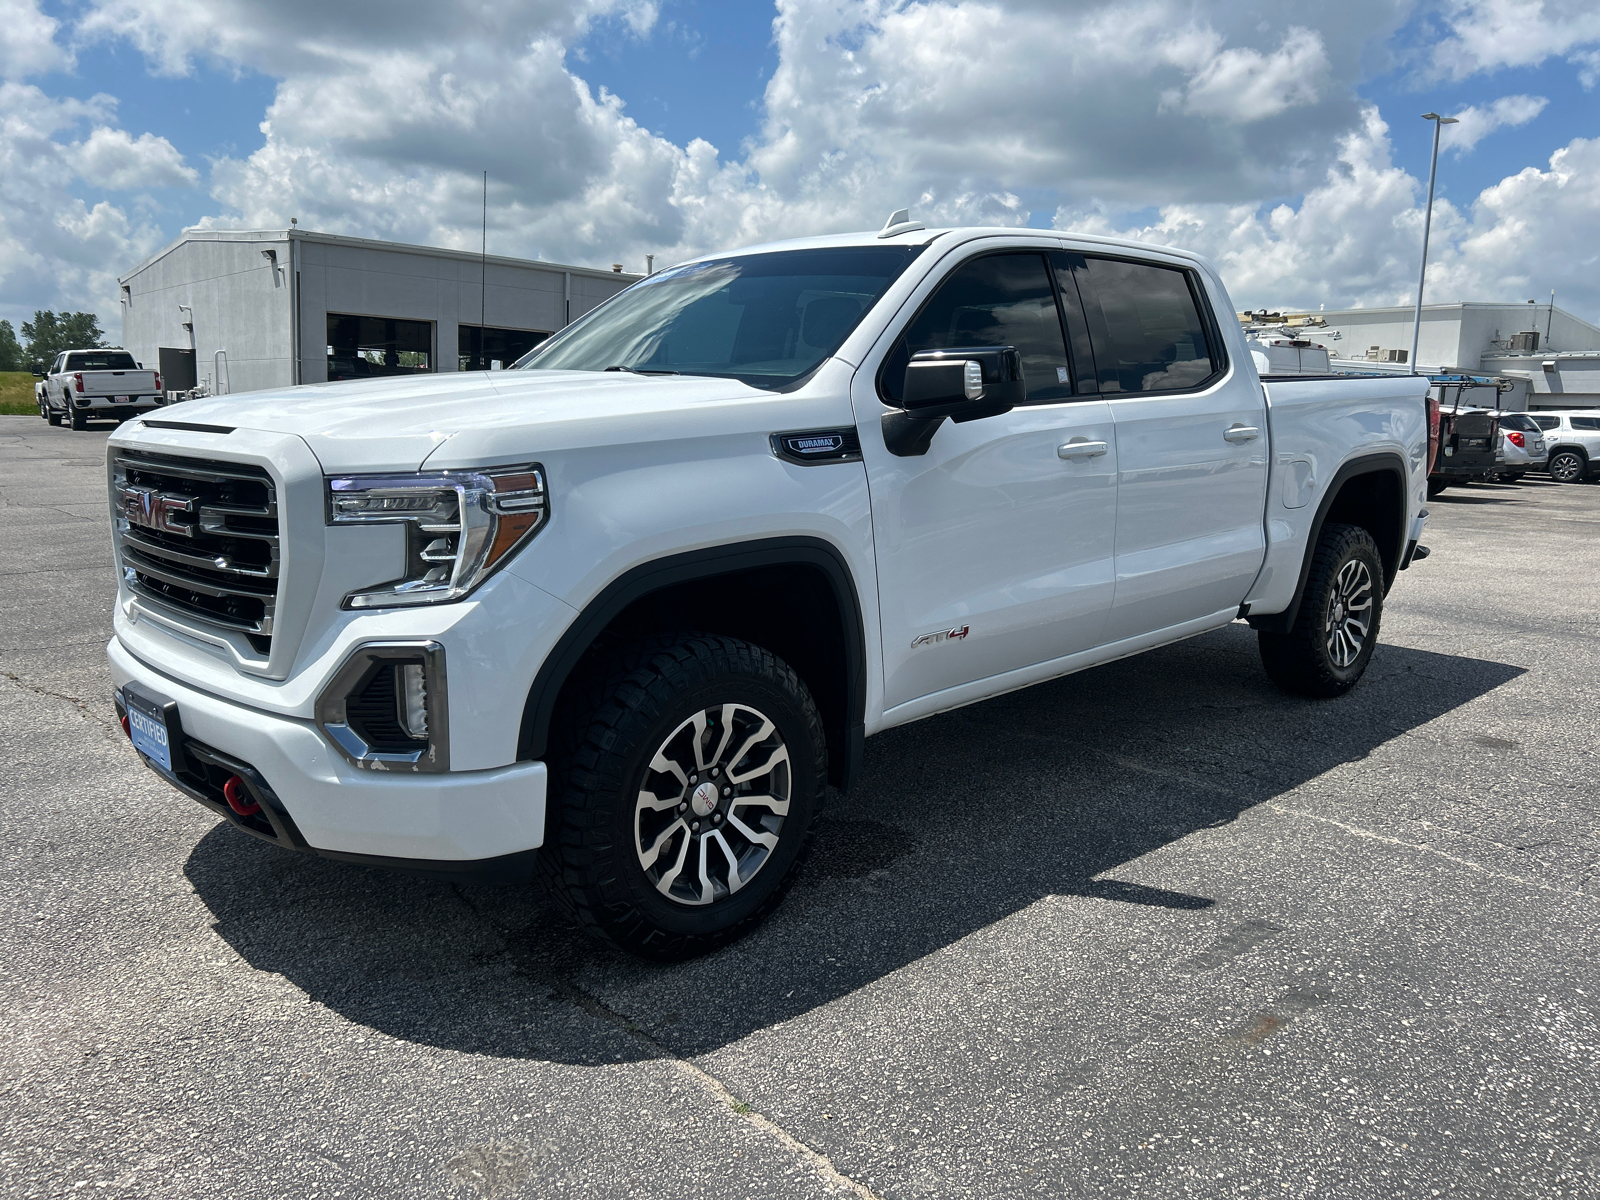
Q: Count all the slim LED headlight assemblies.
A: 1